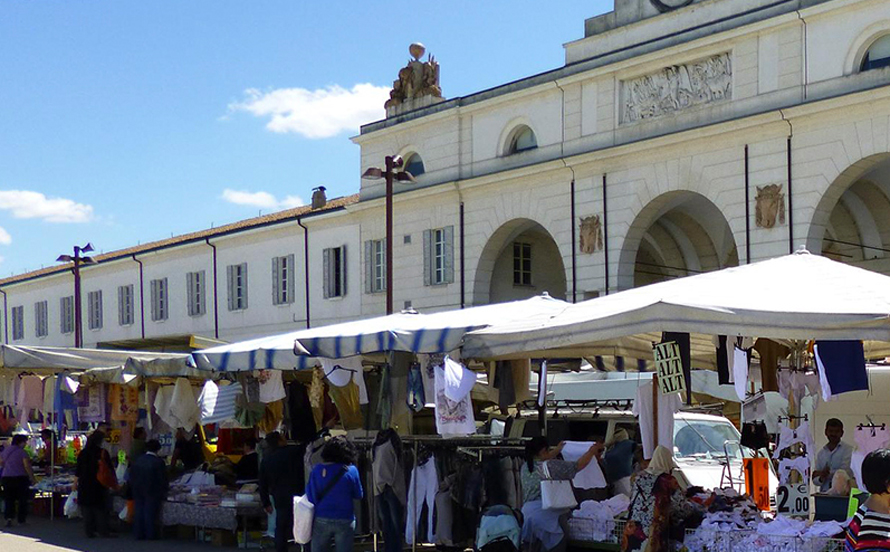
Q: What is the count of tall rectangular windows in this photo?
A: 13